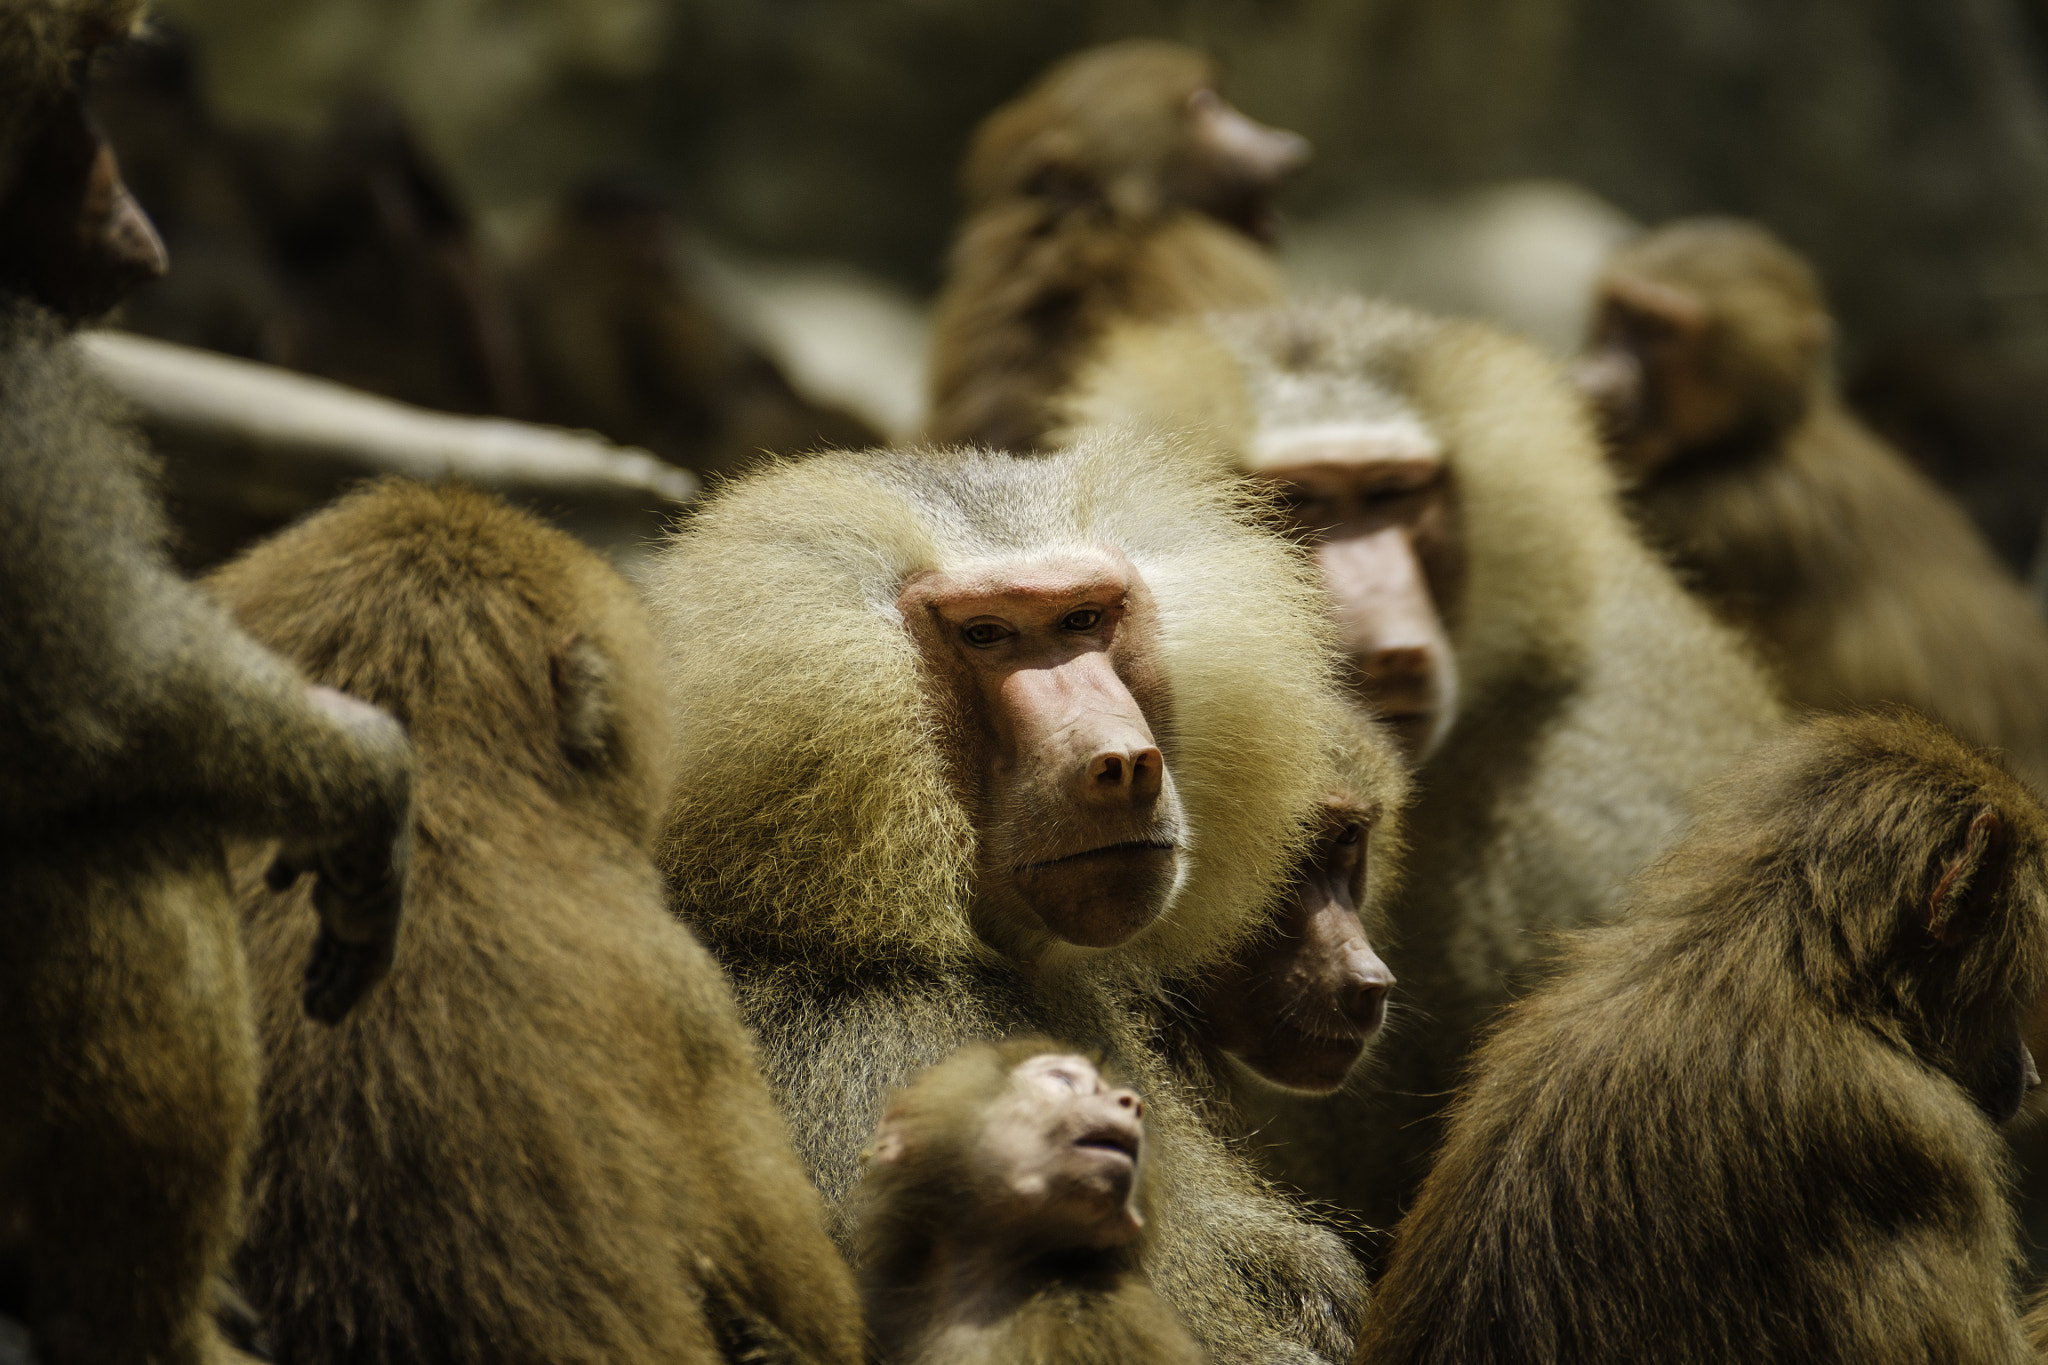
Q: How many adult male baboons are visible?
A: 2